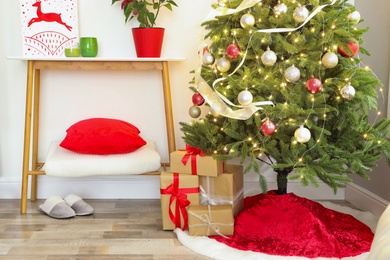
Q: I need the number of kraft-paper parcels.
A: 4